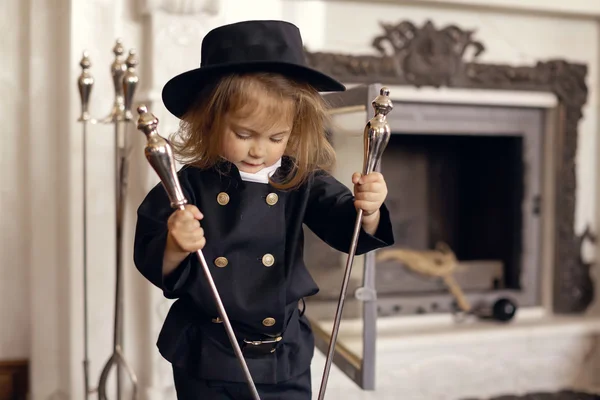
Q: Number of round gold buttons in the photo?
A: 6